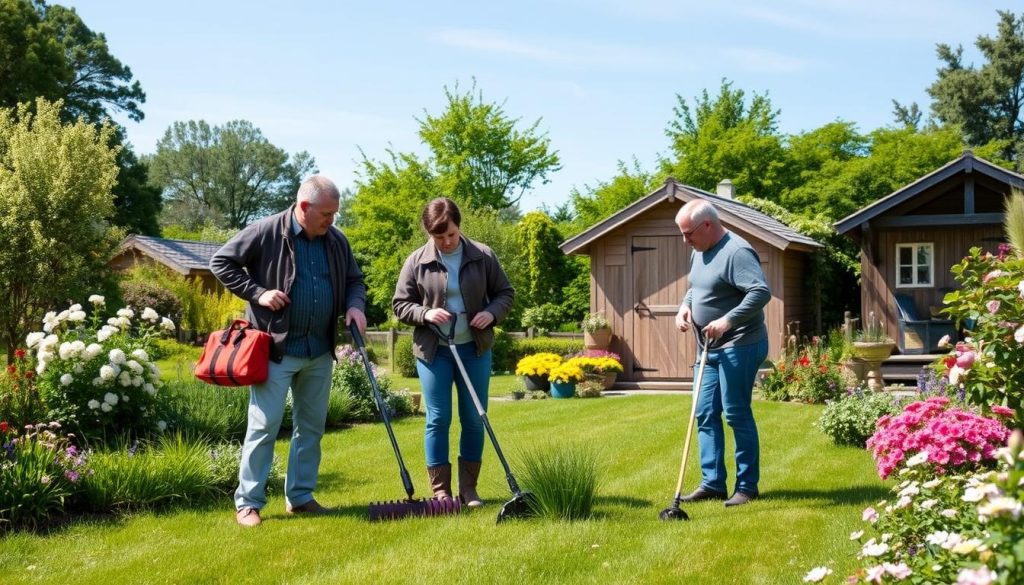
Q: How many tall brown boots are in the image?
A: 2